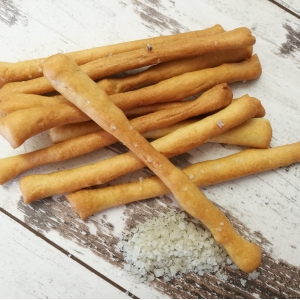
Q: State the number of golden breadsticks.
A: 10